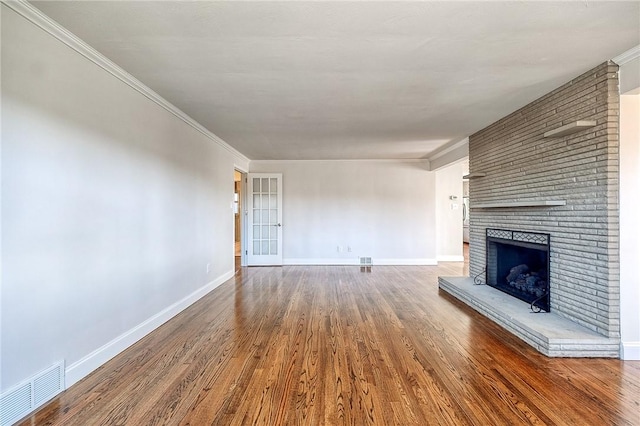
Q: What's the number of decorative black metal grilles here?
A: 1